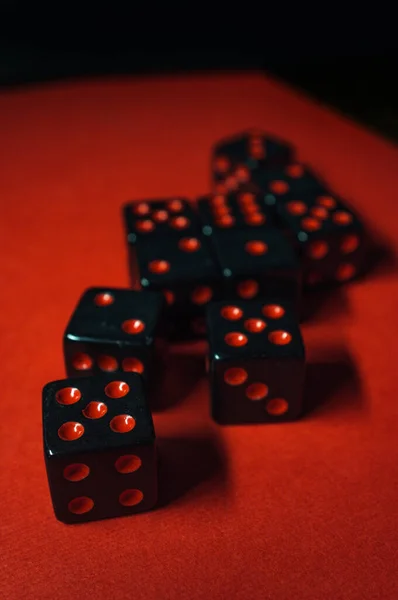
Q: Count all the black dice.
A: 10